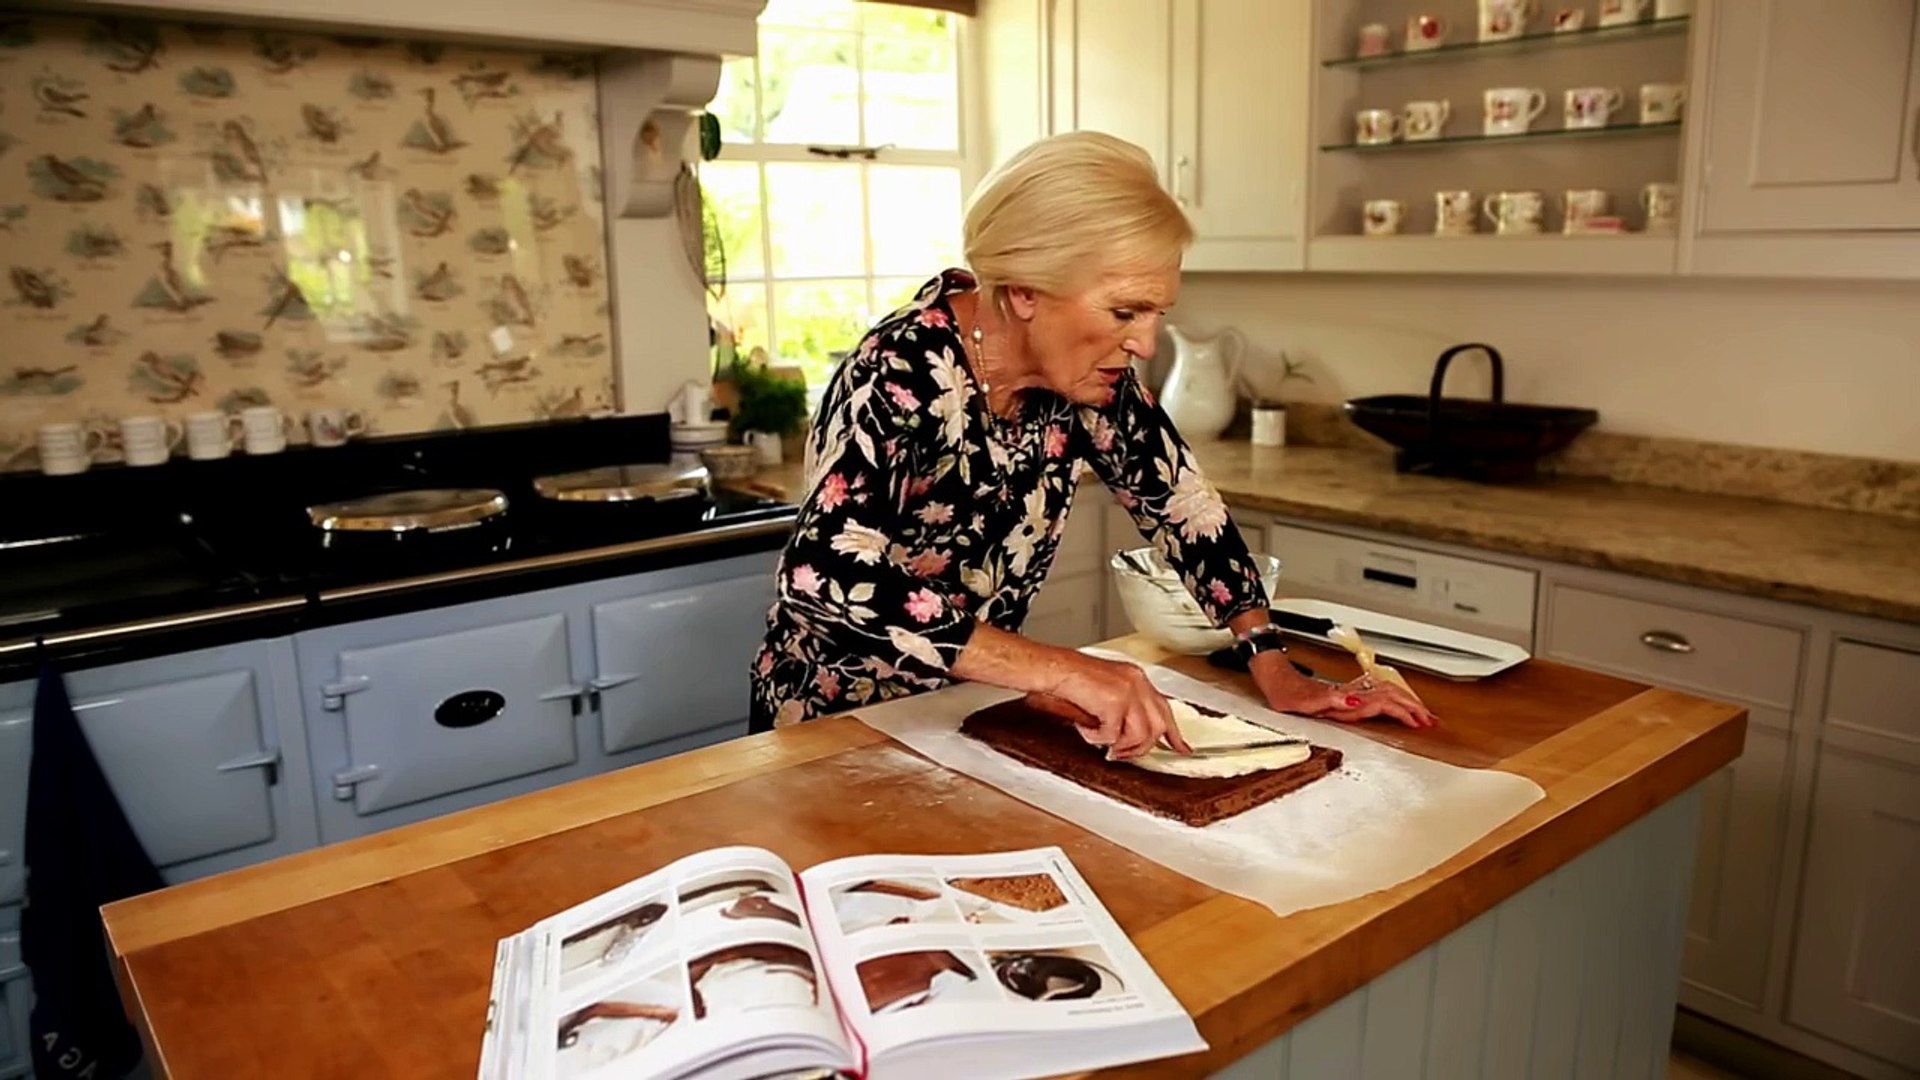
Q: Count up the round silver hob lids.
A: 2